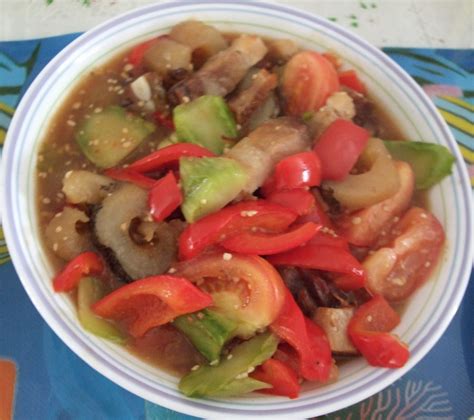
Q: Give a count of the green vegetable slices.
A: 7